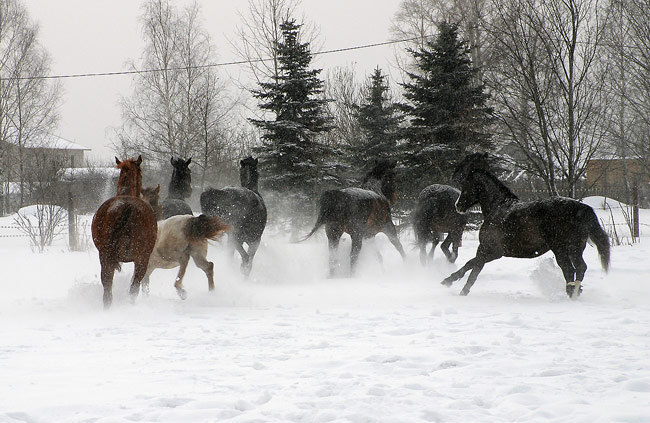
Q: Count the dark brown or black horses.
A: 5